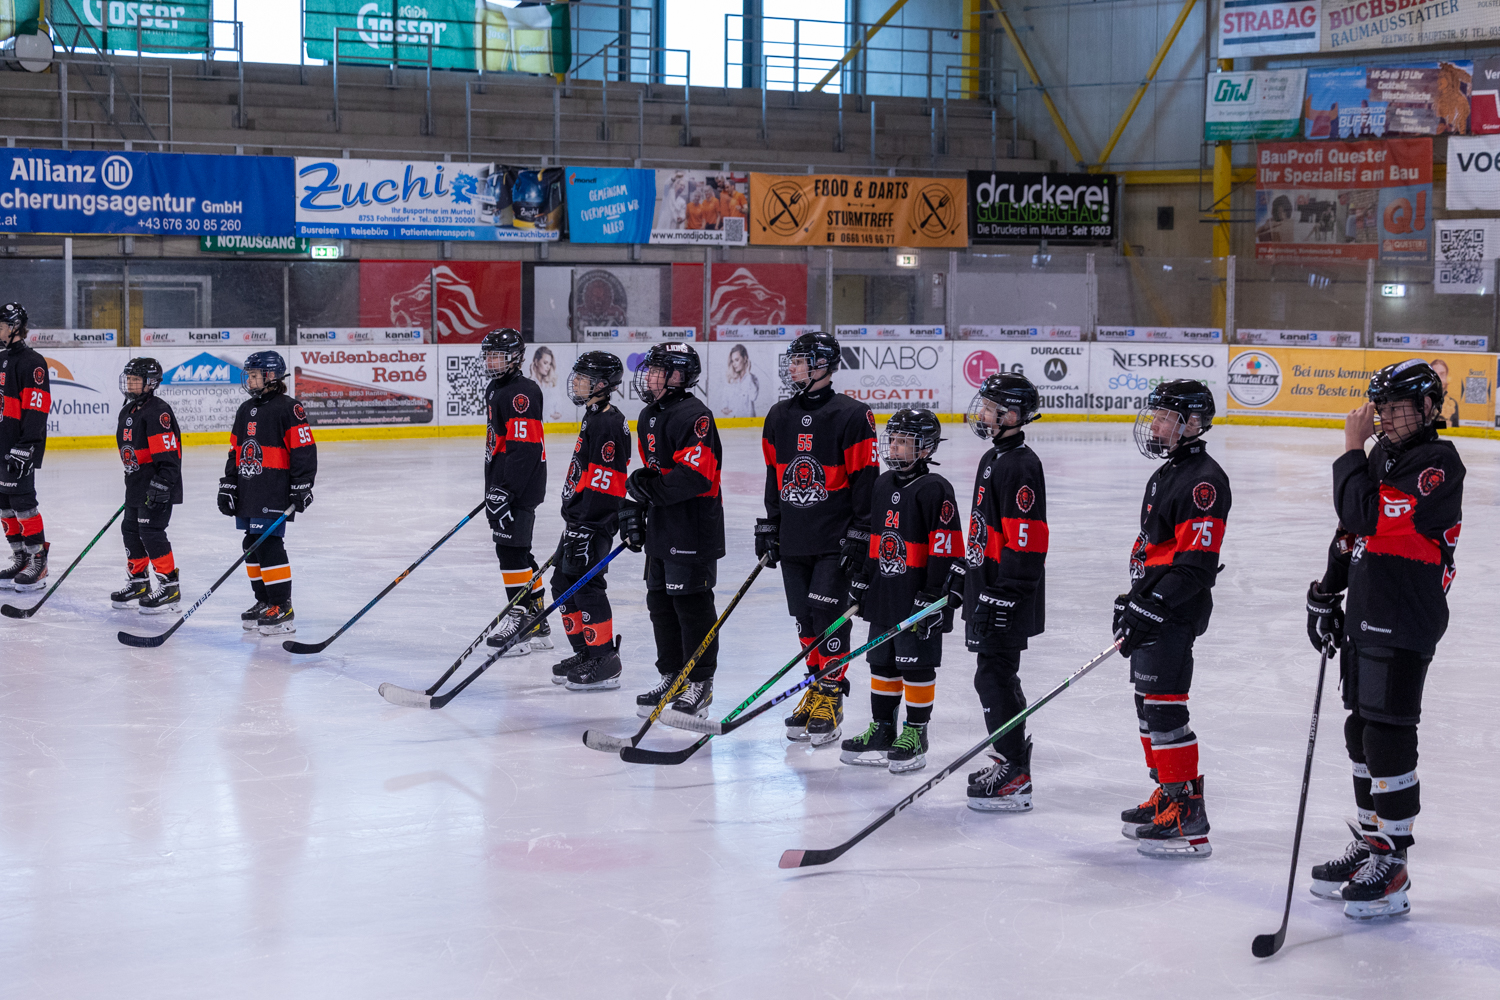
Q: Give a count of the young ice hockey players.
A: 11